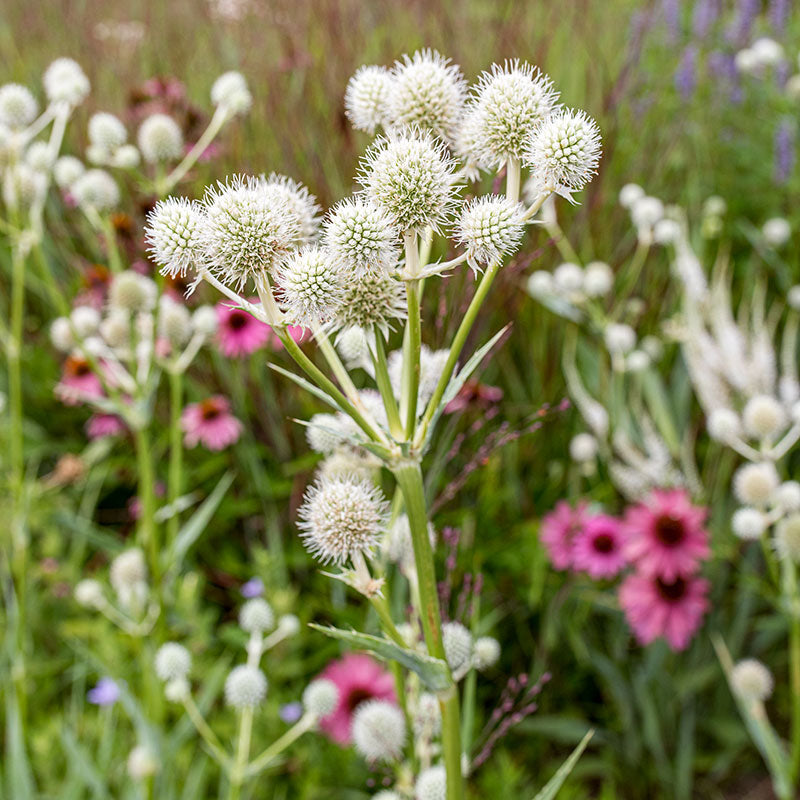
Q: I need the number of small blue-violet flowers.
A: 3